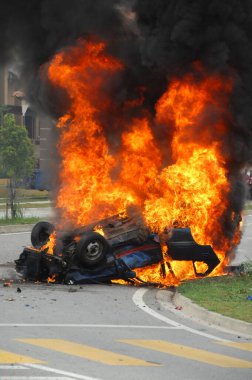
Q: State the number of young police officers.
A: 0